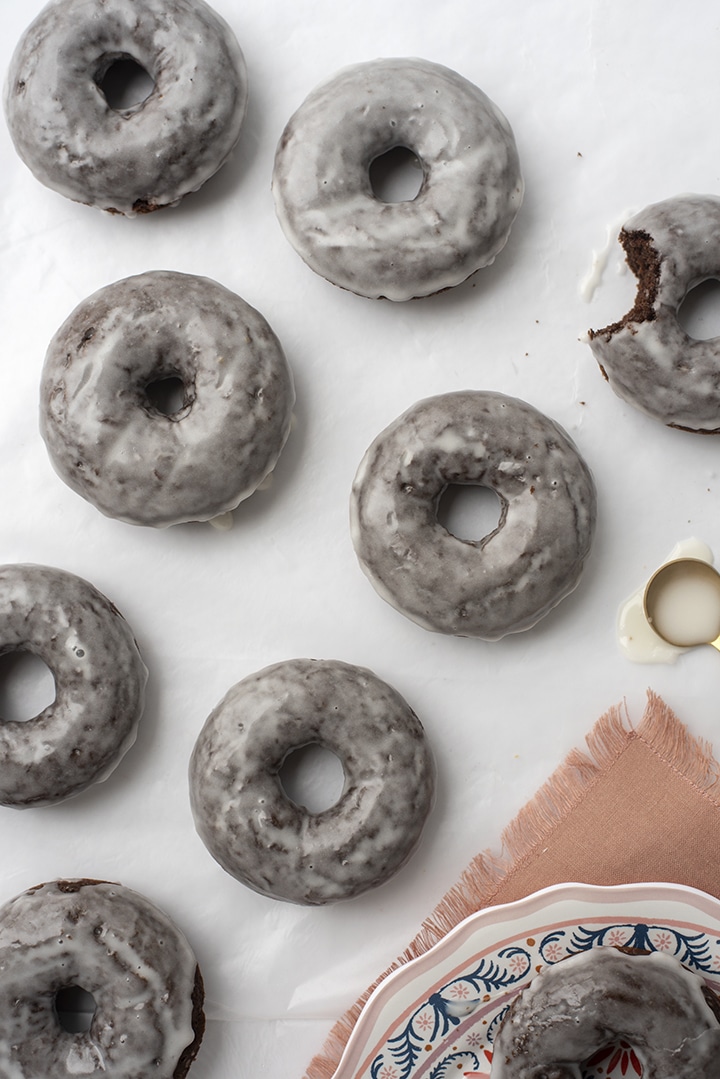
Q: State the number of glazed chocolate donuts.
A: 9